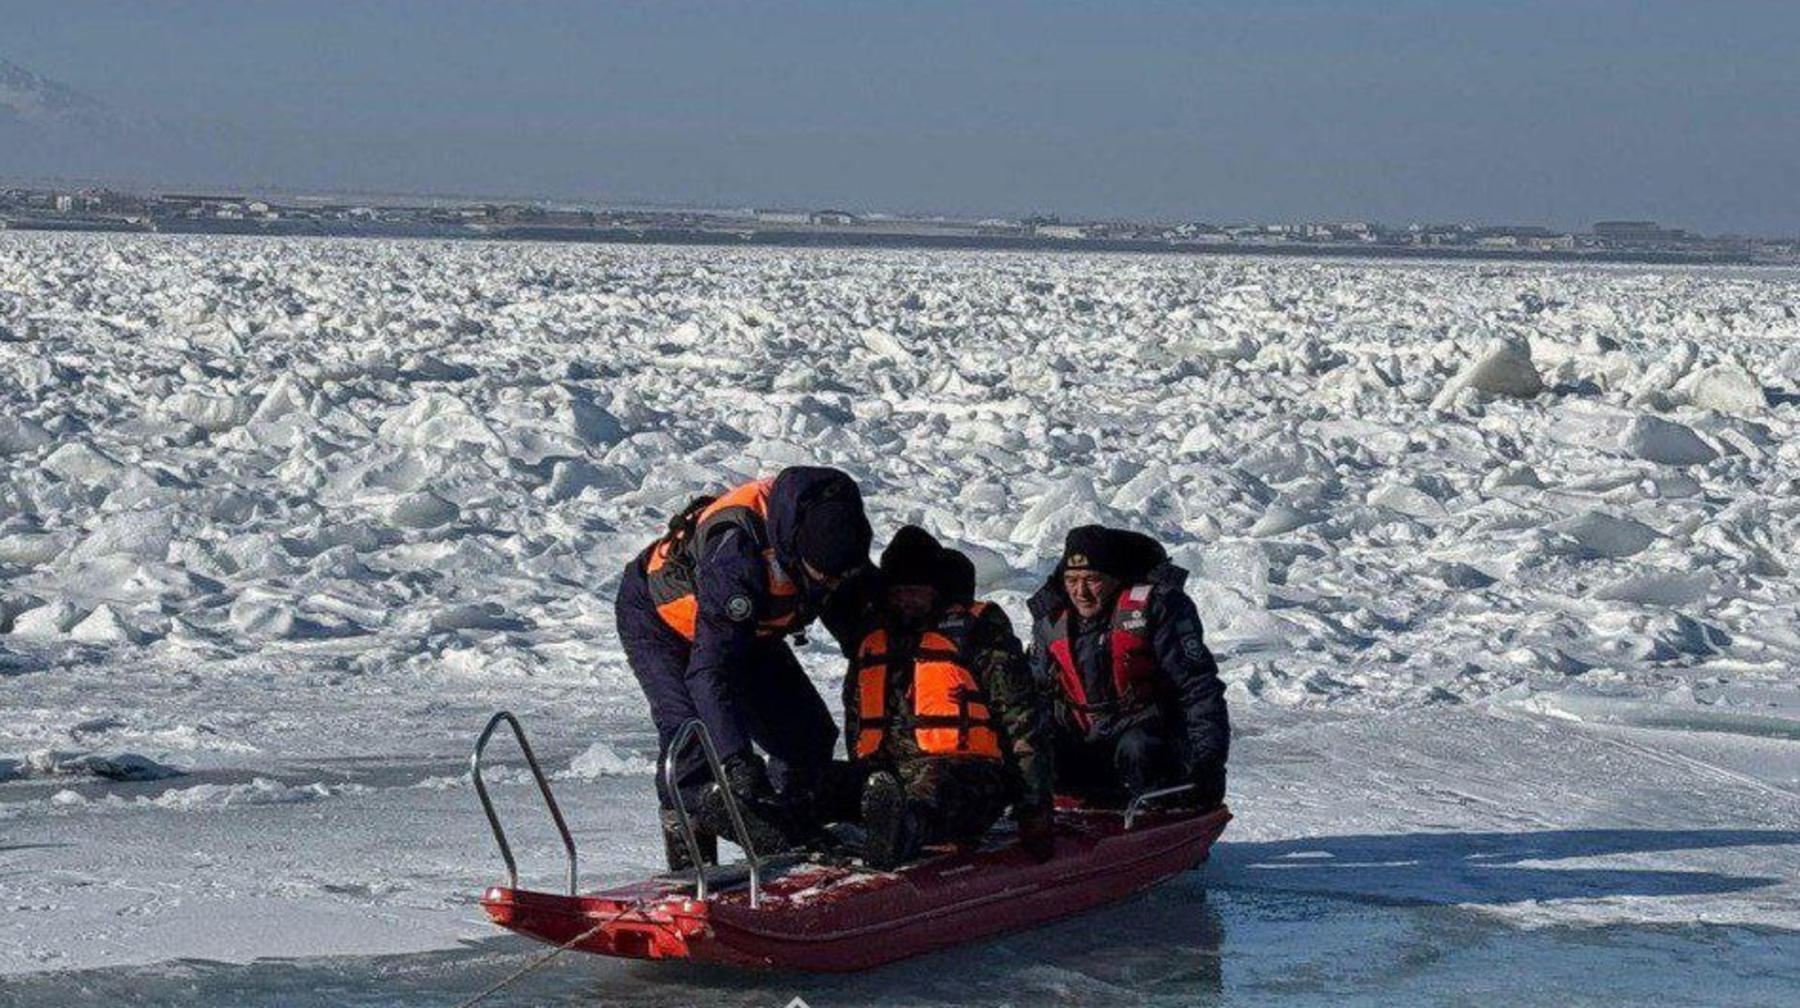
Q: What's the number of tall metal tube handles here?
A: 2